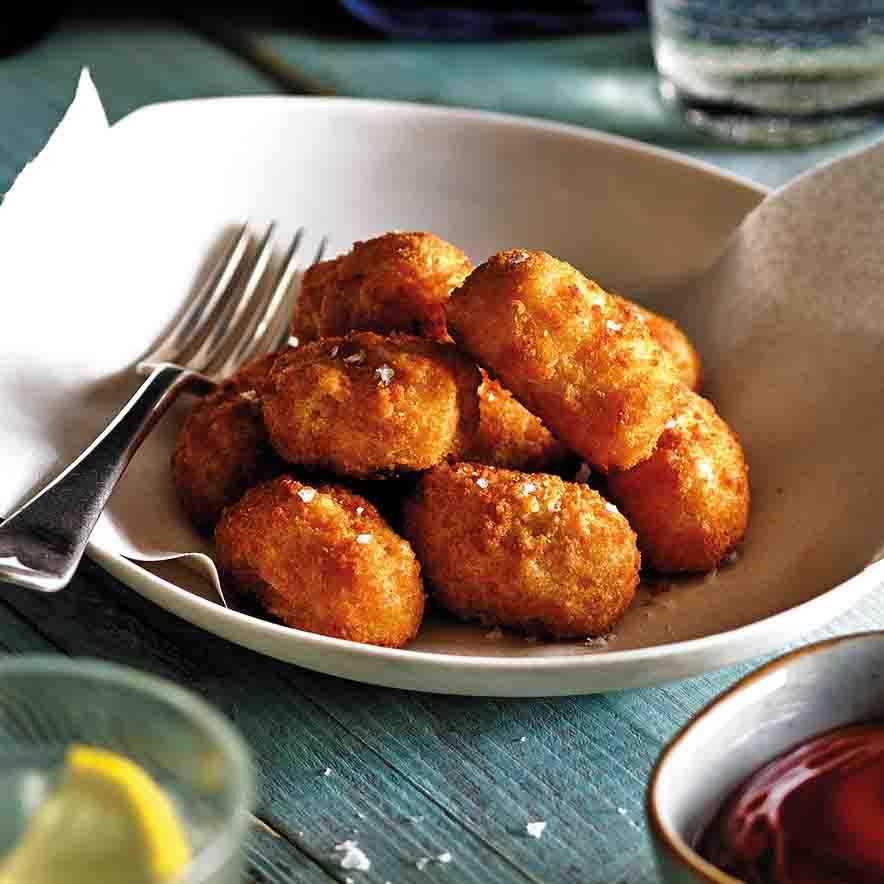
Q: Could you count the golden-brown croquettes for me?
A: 9